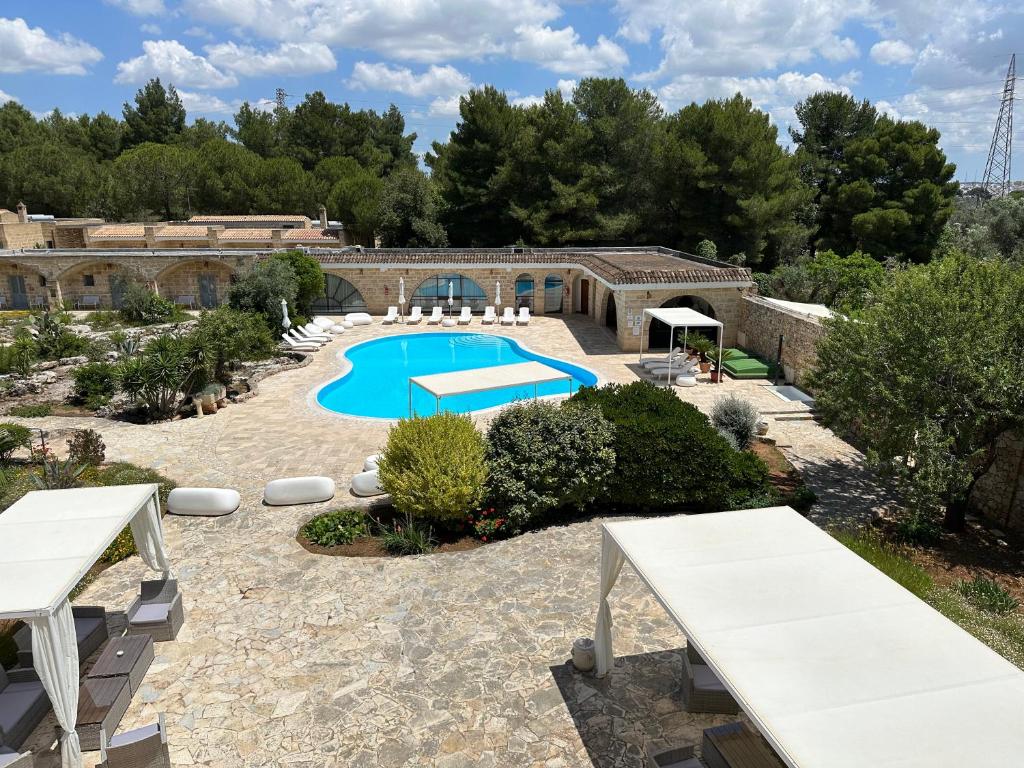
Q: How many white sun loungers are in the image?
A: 13